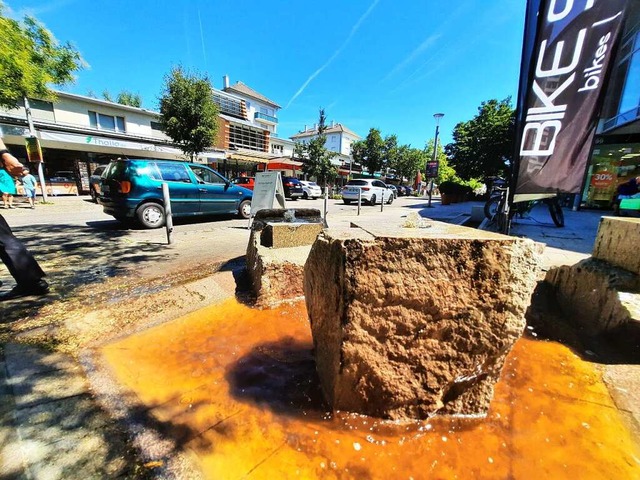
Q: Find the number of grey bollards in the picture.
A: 4